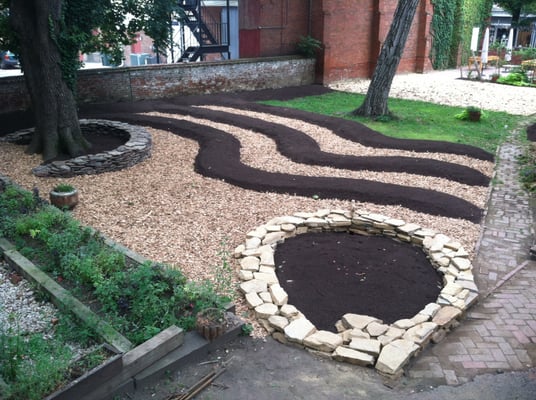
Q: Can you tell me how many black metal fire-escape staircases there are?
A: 1